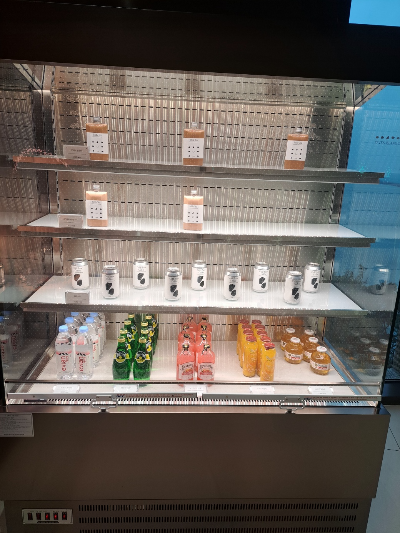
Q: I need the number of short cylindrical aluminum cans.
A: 9